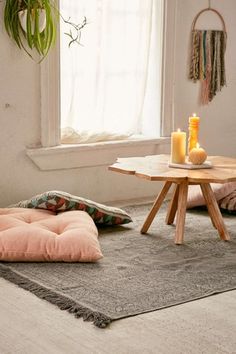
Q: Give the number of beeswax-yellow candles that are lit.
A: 3